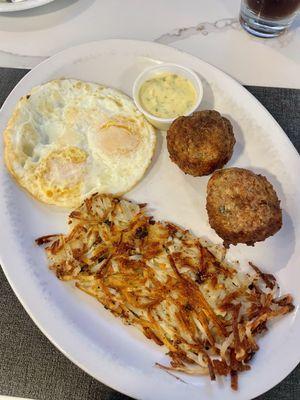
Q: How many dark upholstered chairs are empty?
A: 0